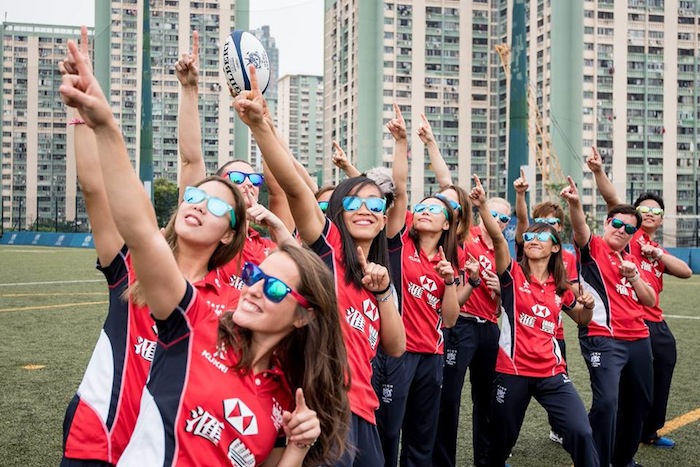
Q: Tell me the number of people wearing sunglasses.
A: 12